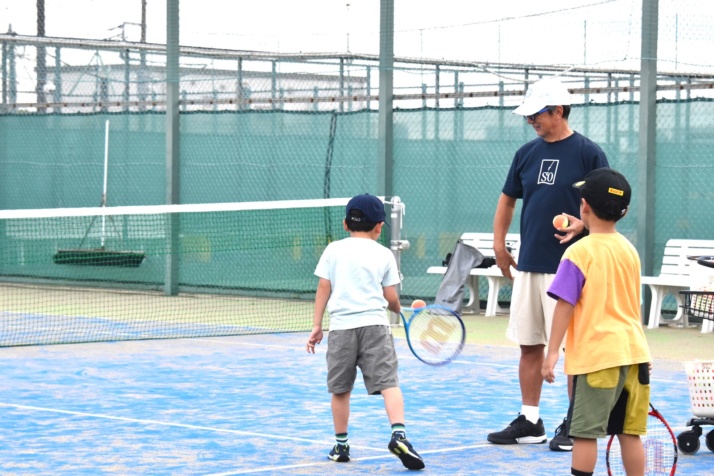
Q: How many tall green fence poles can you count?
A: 3